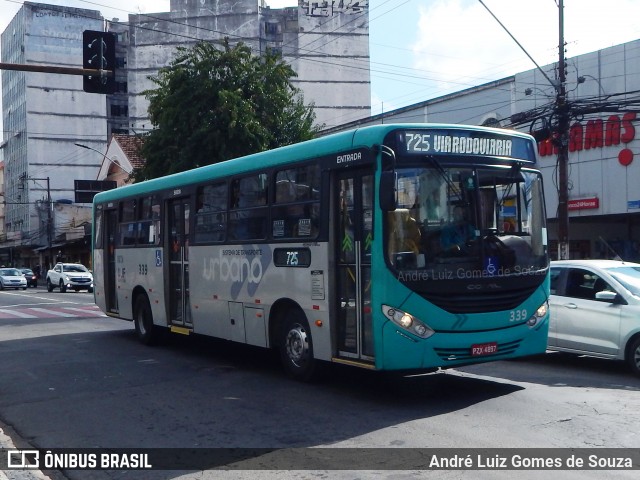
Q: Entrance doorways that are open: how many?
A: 0